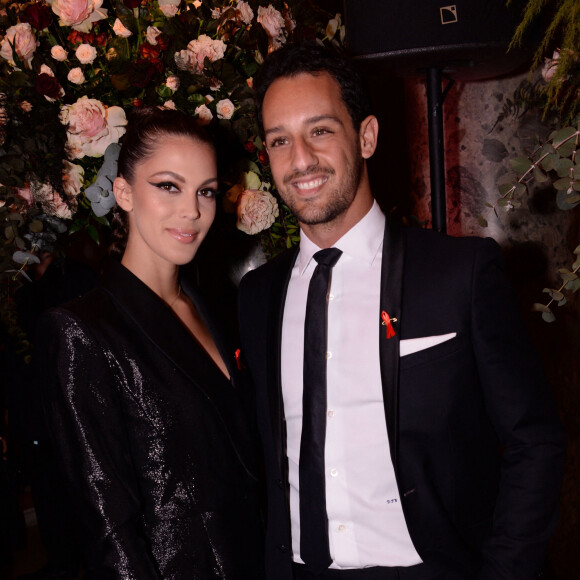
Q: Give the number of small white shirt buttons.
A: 5